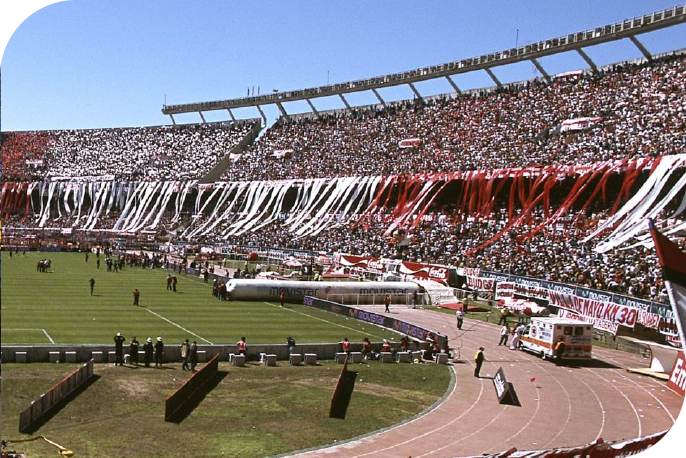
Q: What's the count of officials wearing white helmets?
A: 3